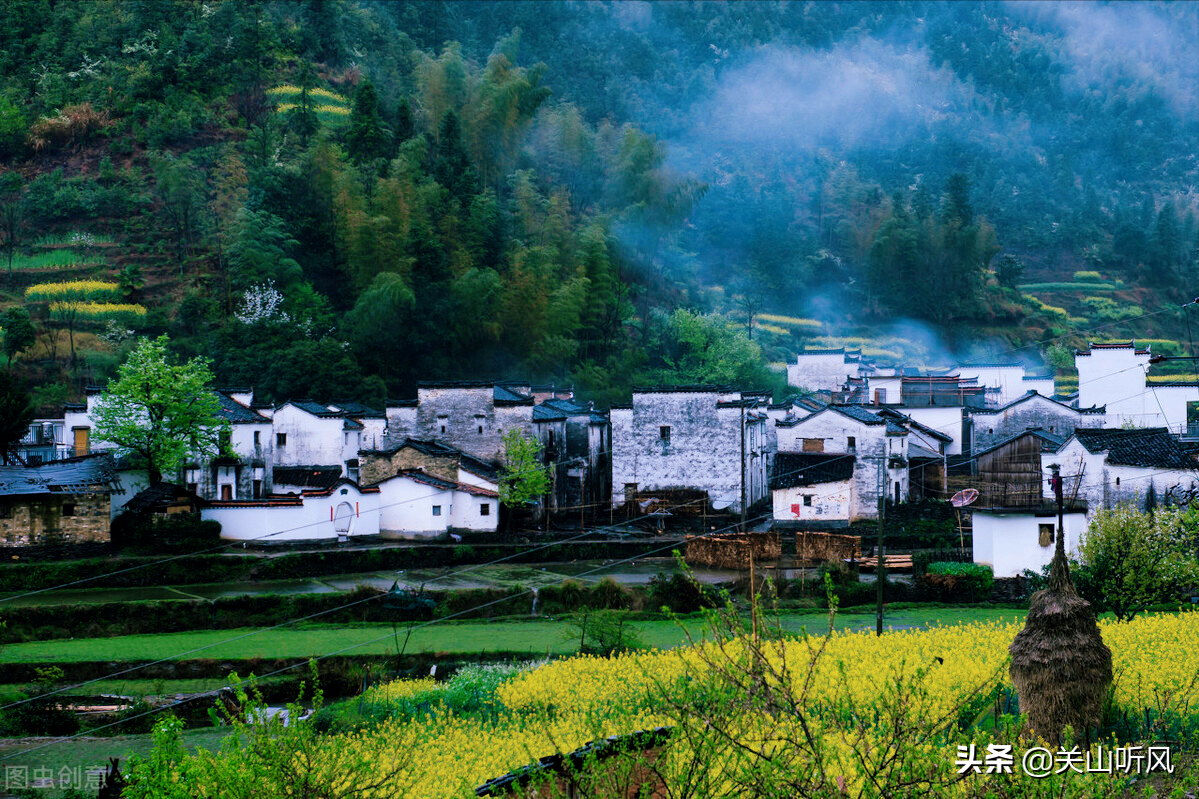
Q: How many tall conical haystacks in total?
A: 1